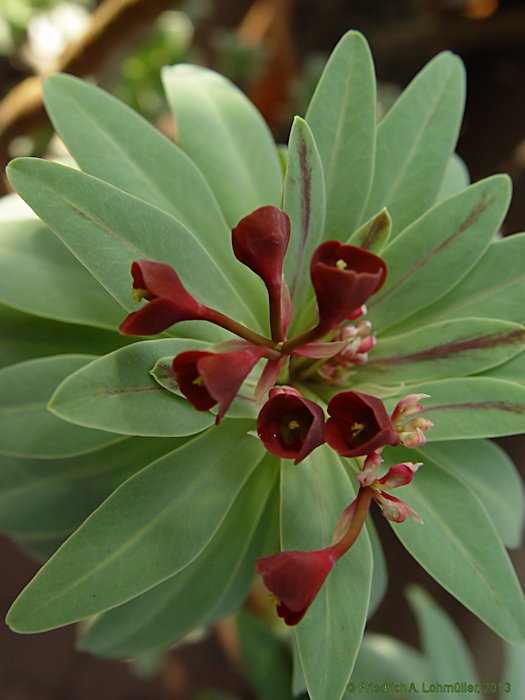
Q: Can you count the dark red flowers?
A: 7